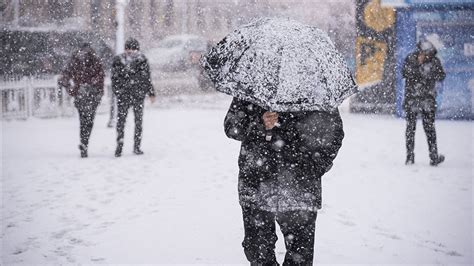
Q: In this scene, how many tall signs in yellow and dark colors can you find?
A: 1